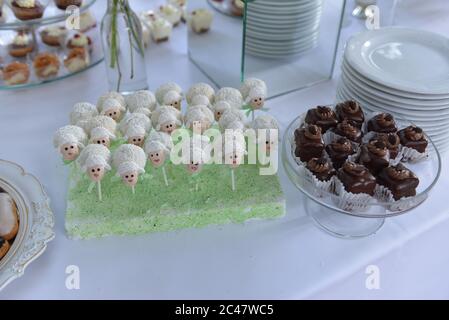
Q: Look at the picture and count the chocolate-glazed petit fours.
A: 12